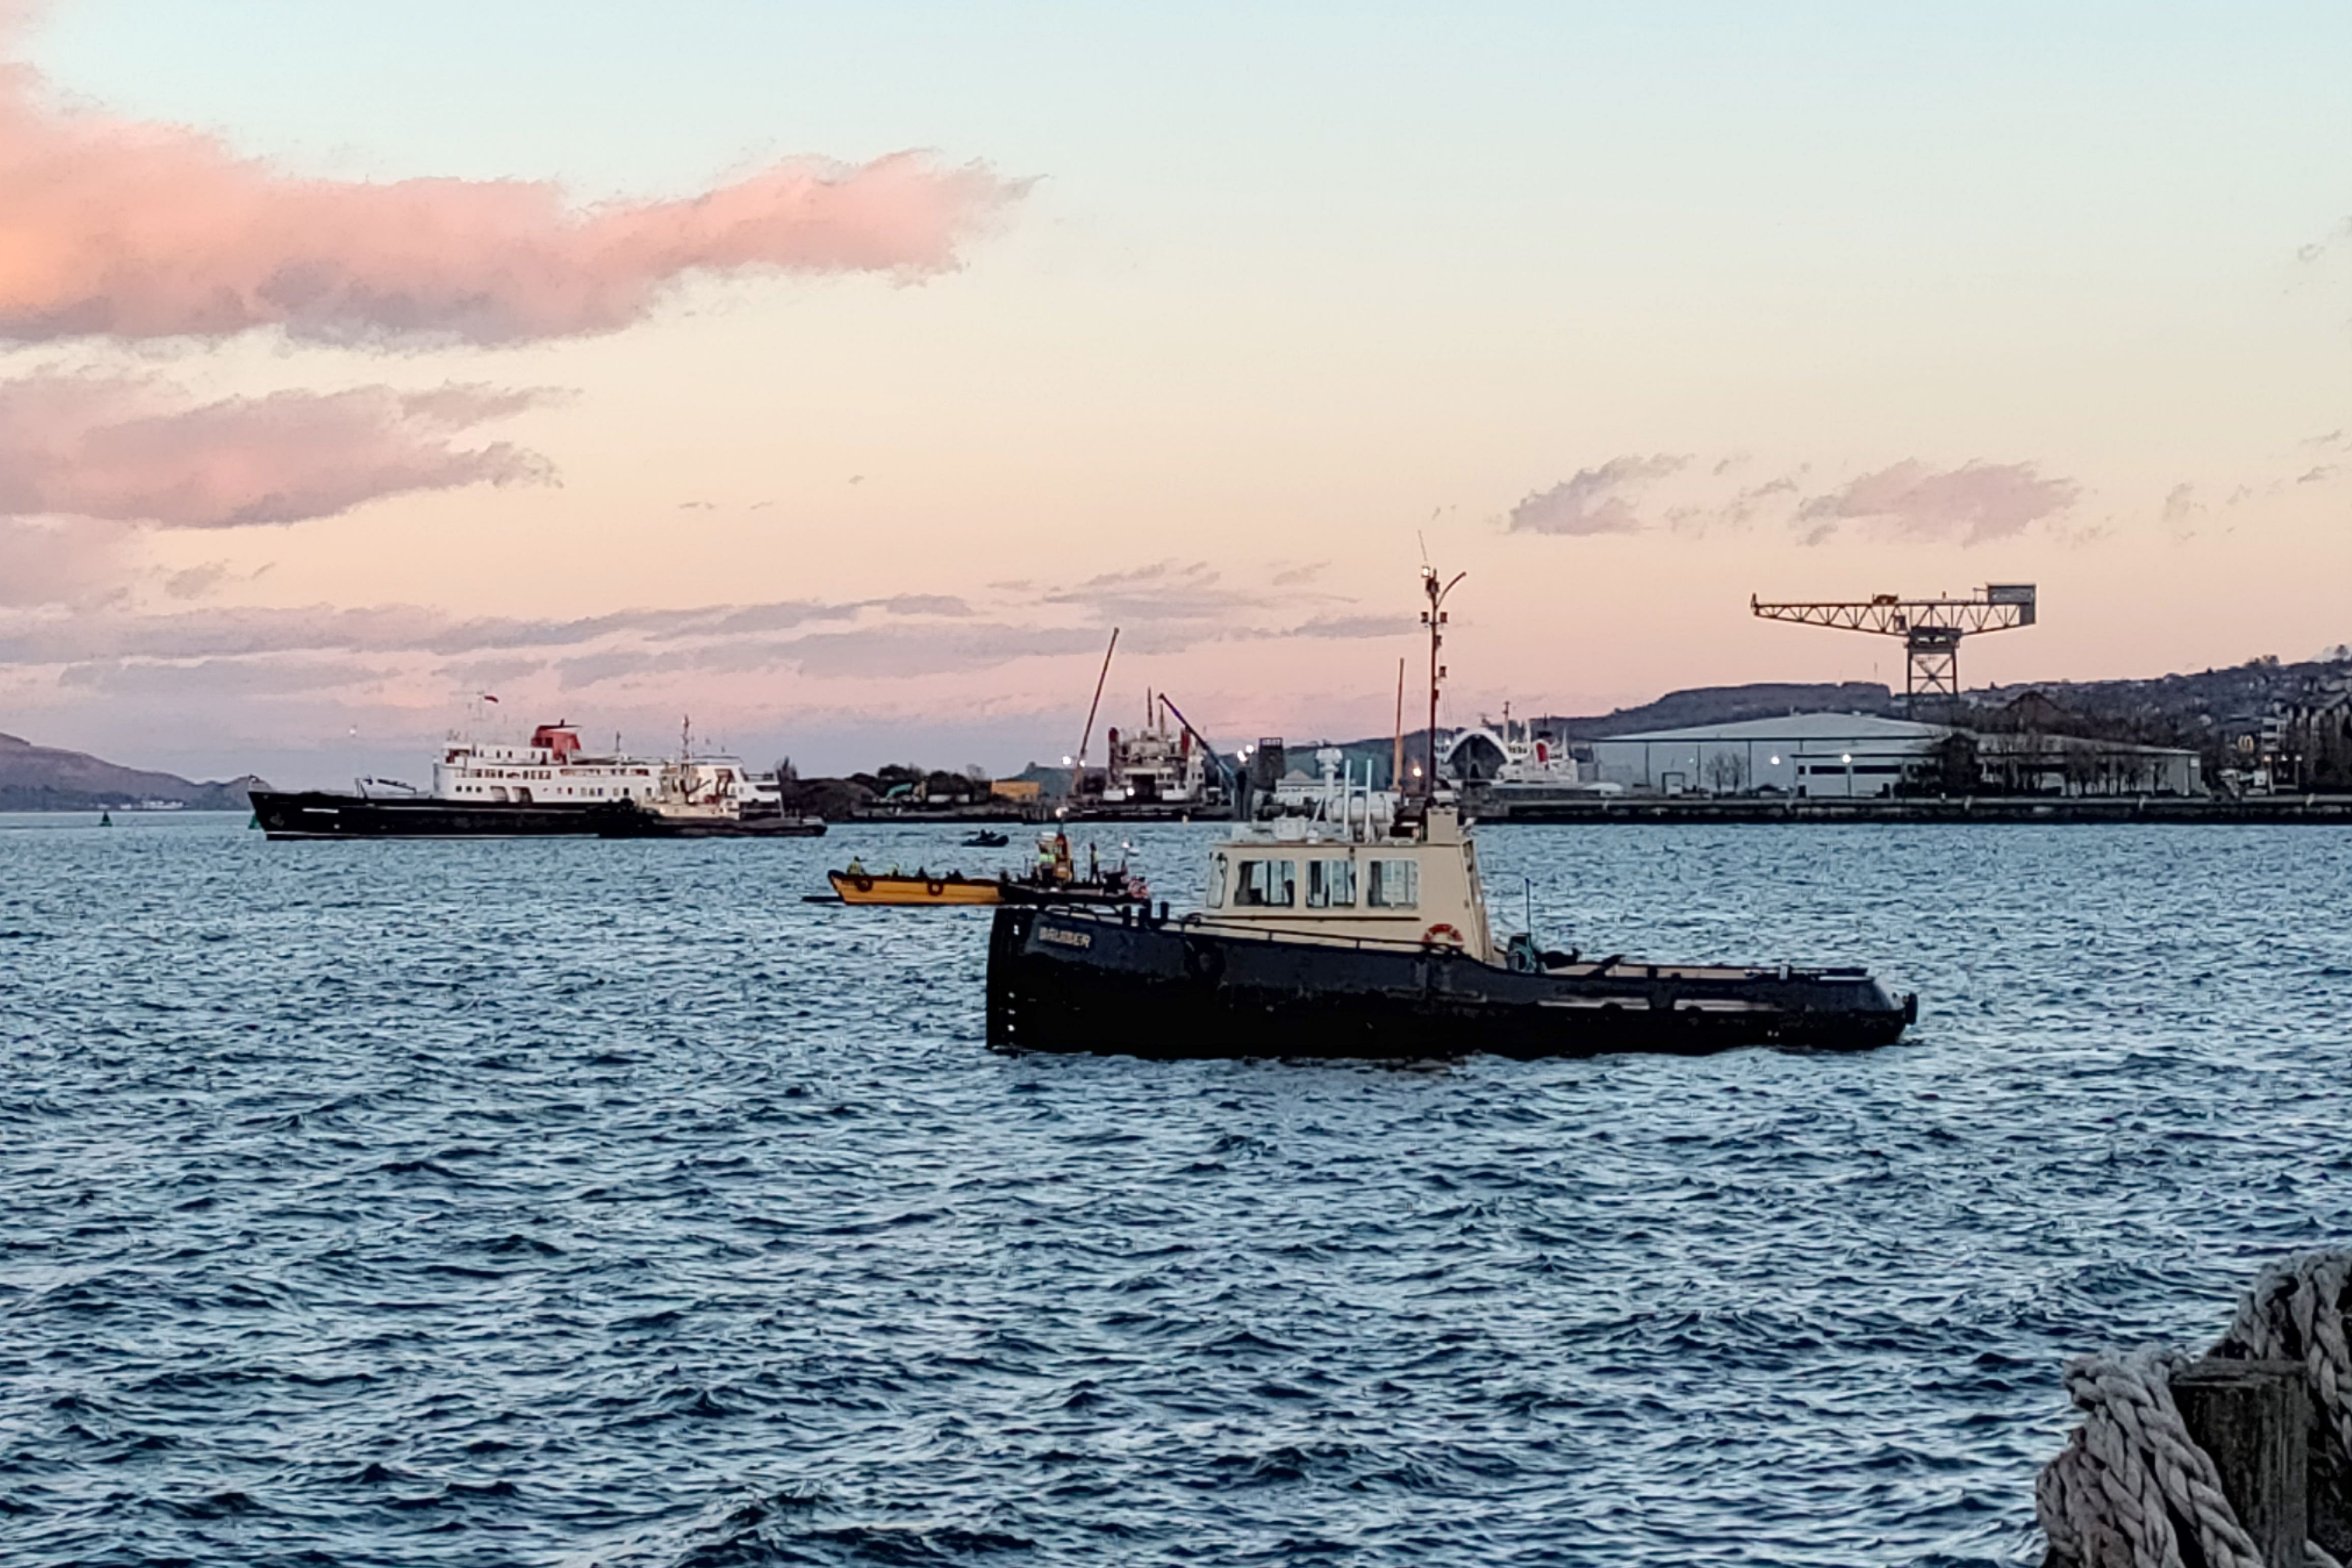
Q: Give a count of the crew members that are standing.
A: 2